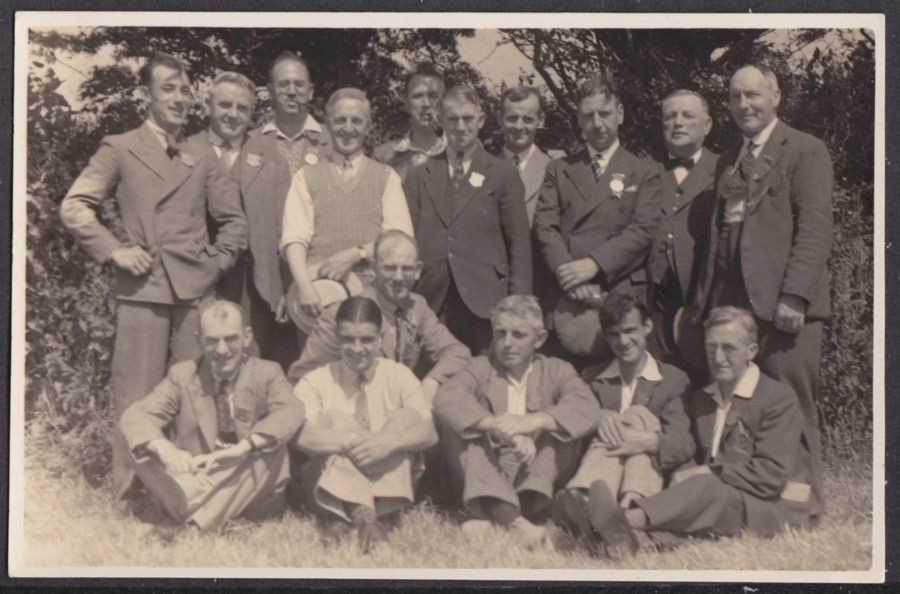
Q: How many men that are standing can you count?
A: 10